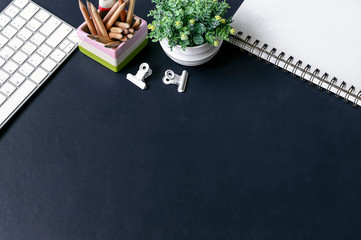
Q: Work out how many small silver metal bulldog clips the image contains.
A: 2